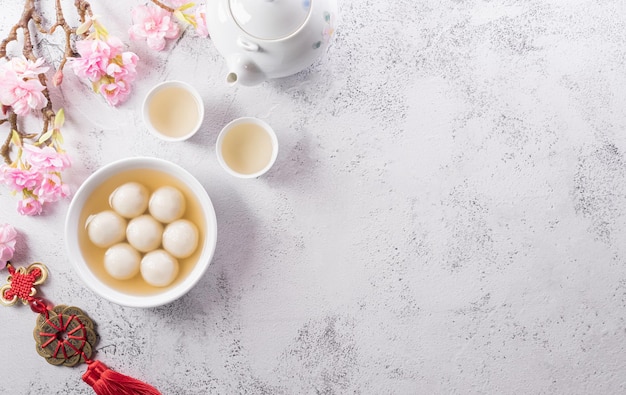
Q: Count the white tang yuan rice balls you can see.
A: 7